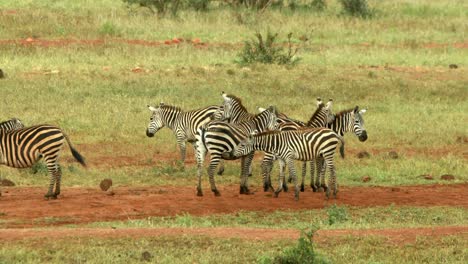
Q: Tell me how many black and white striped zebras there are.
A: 8